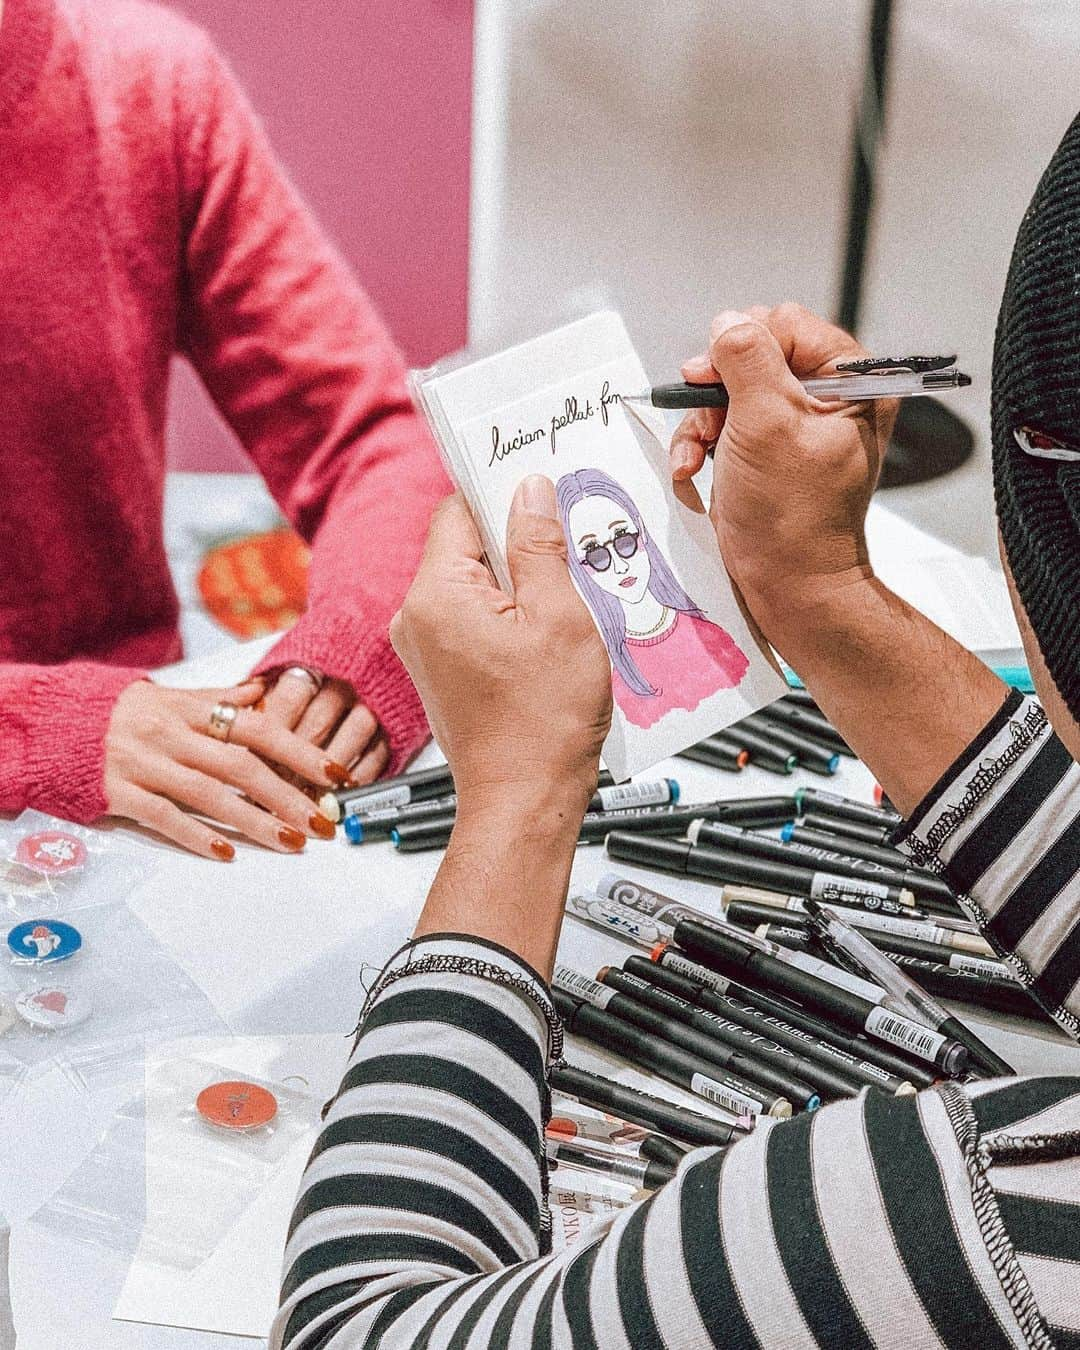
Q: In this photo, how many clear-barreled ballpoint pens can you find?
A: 3